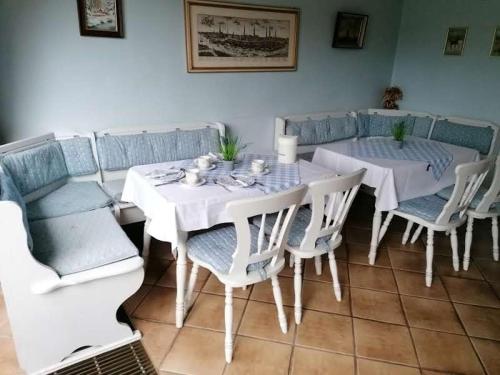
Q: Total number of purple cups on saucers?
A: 0